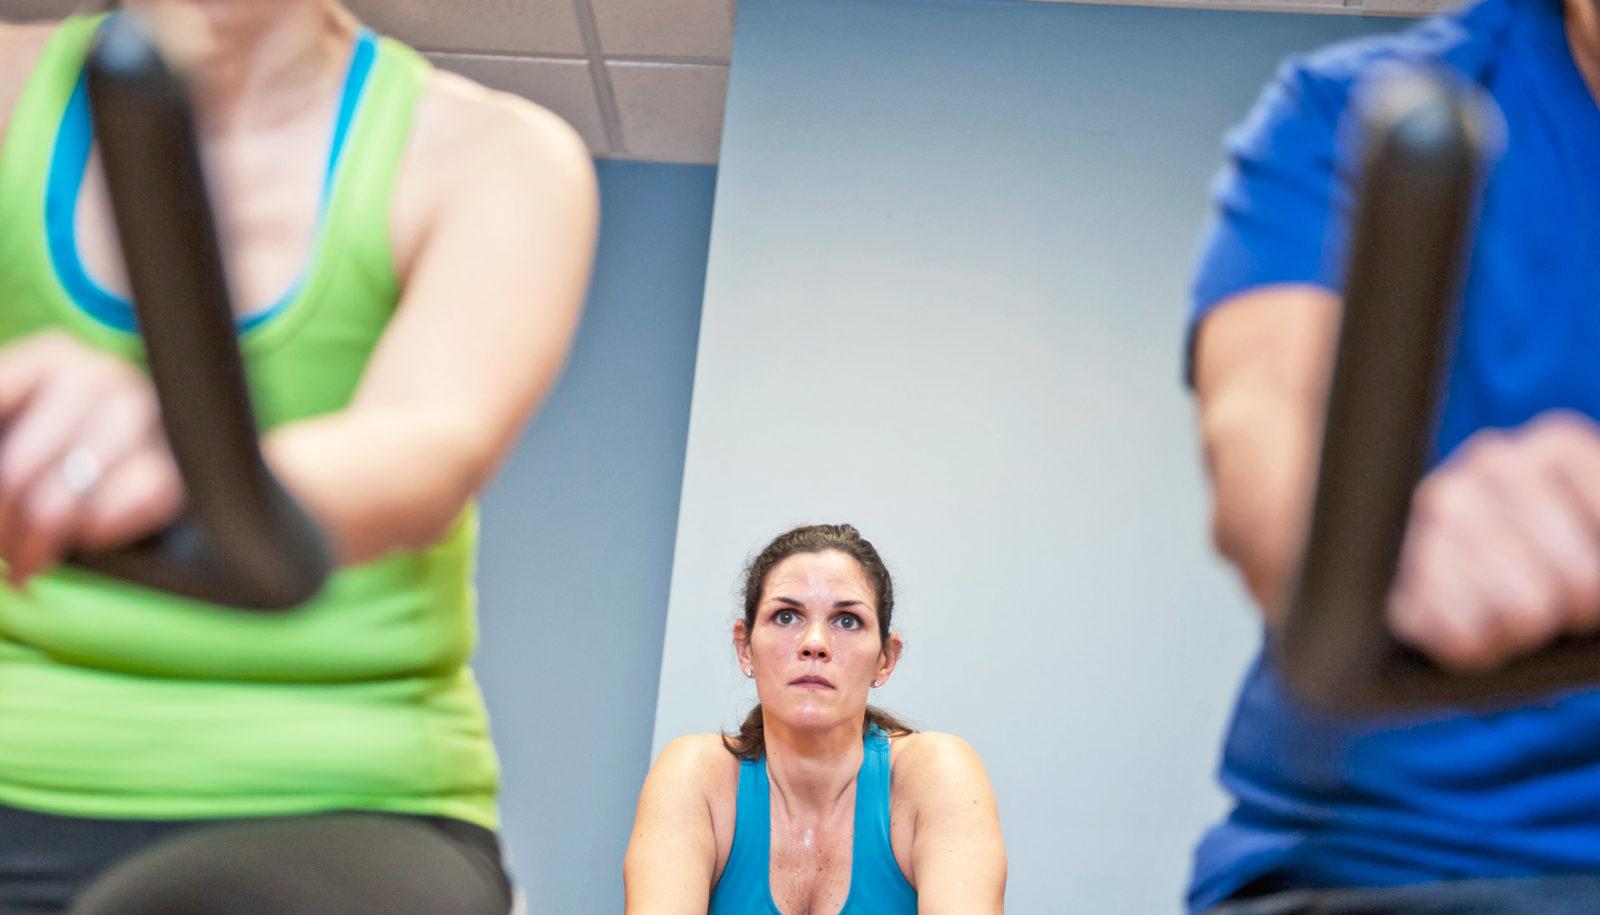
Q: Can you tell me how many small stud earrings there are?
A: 2